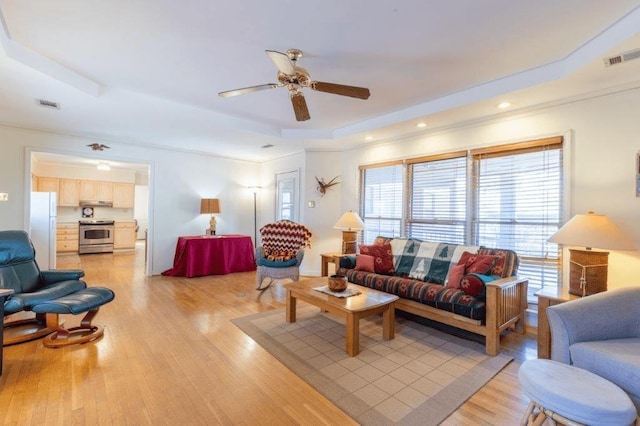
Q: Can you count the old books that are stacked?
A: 0